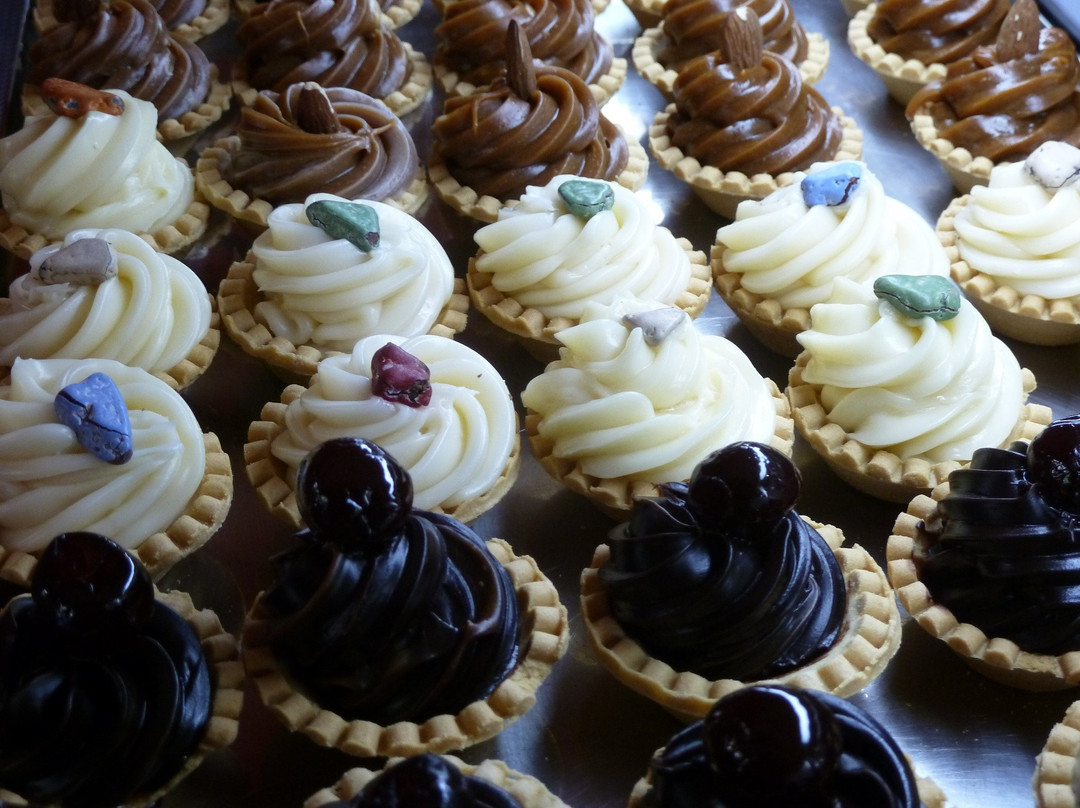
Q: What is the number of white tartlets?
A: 10